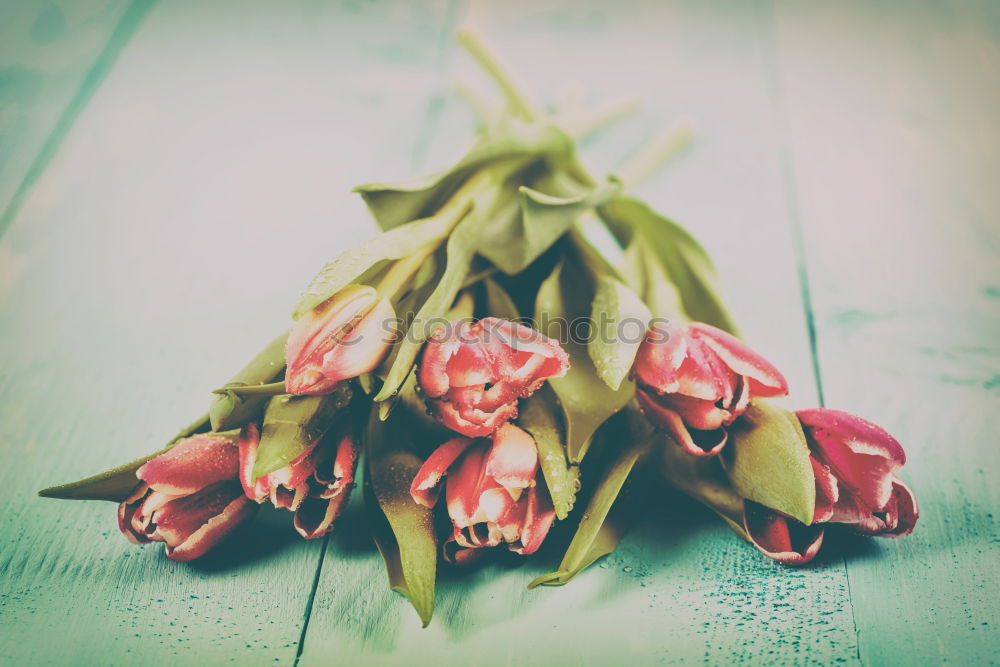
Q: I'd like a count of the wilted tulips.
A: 0